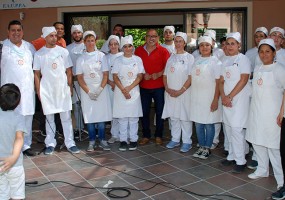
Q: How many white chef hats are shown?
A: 13